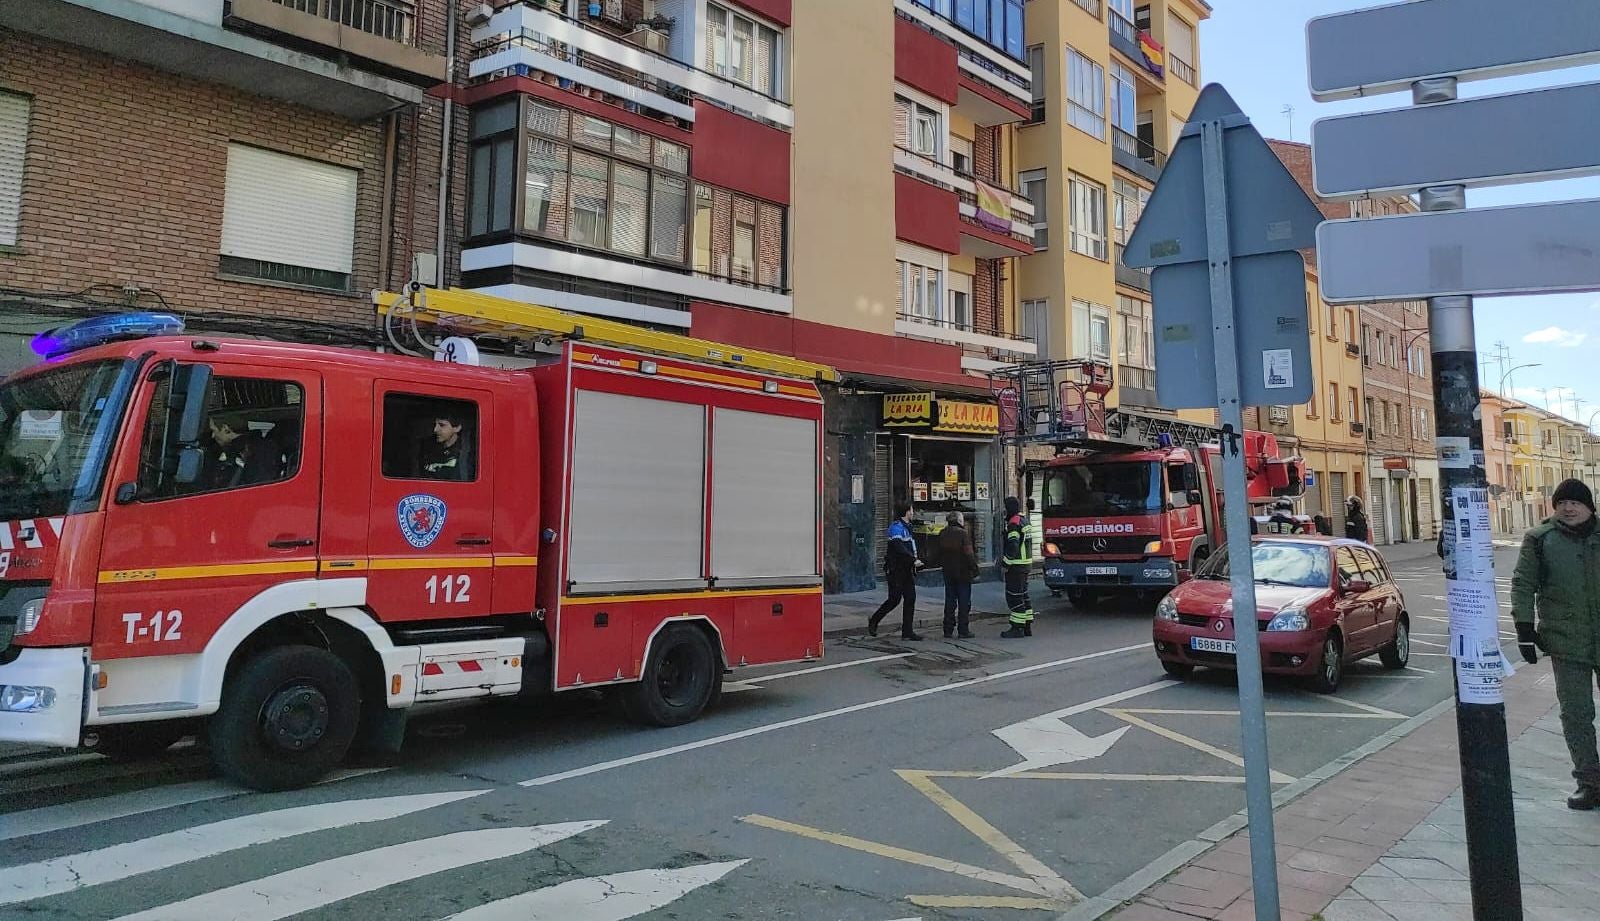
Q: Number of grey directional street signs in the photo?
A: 3